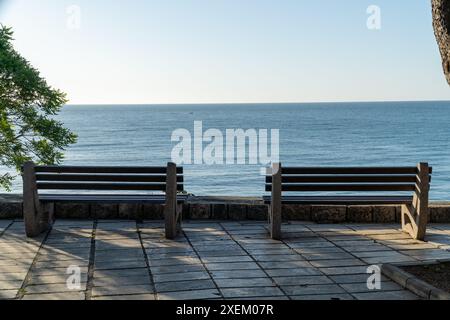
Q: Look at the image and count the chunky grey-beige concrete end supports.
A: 4